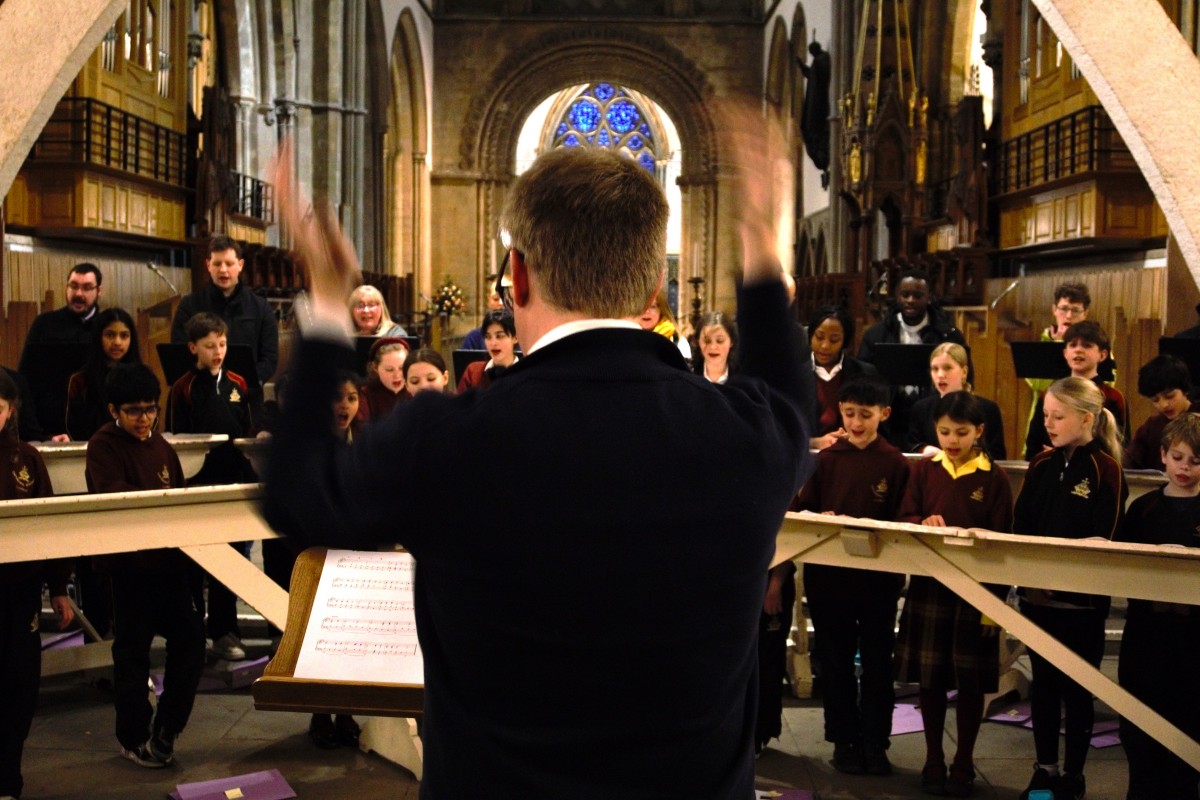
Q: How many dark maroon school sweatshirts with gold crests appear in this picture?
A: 4